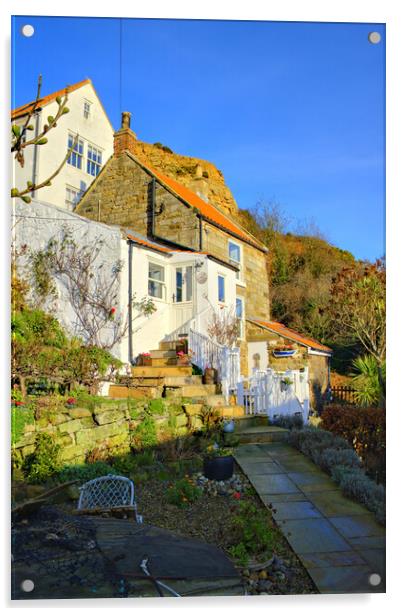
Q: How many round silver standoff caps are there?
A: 4